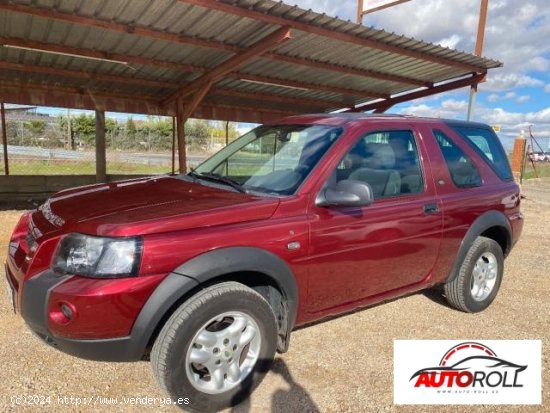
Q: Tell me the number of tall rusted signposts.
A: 2